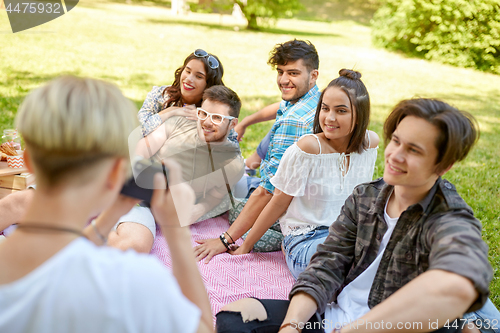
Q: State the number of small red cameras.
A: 0